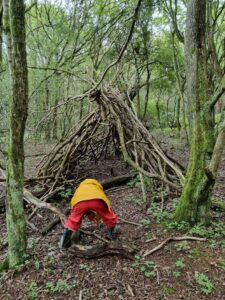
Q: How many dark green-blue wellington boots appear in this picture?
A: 2